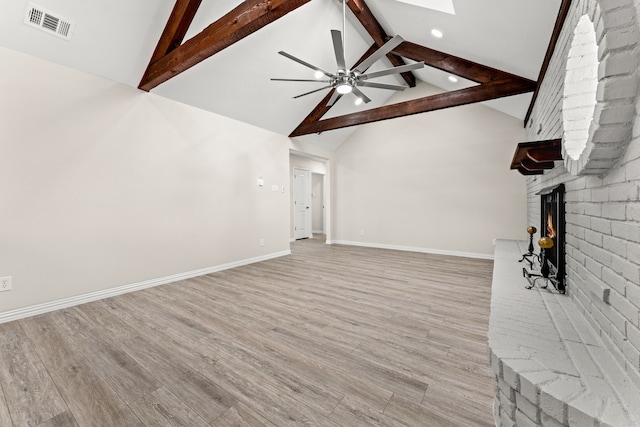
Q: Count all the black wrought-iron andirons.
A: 2